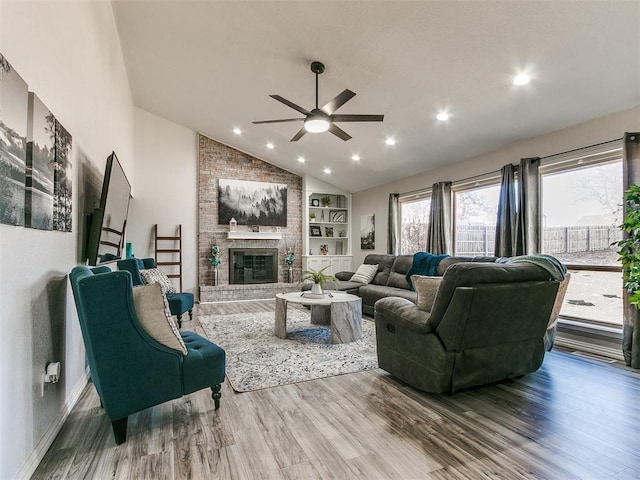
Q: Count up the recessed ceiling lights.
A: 8